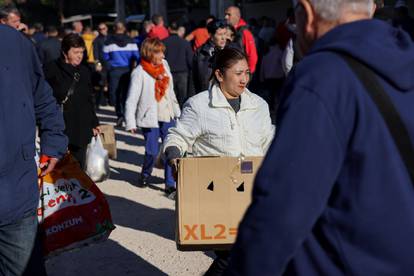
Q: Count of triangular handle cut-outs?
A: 2